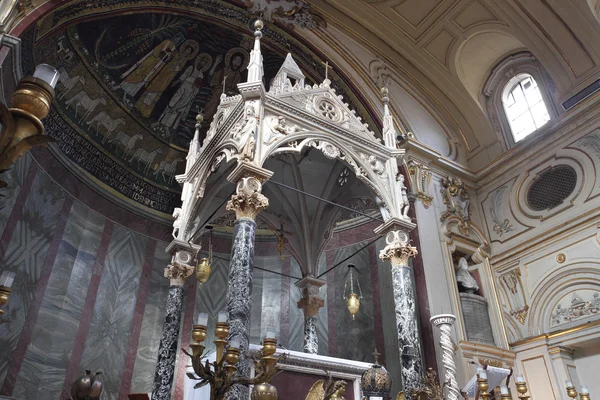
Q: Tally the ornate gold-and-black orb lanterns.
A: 1